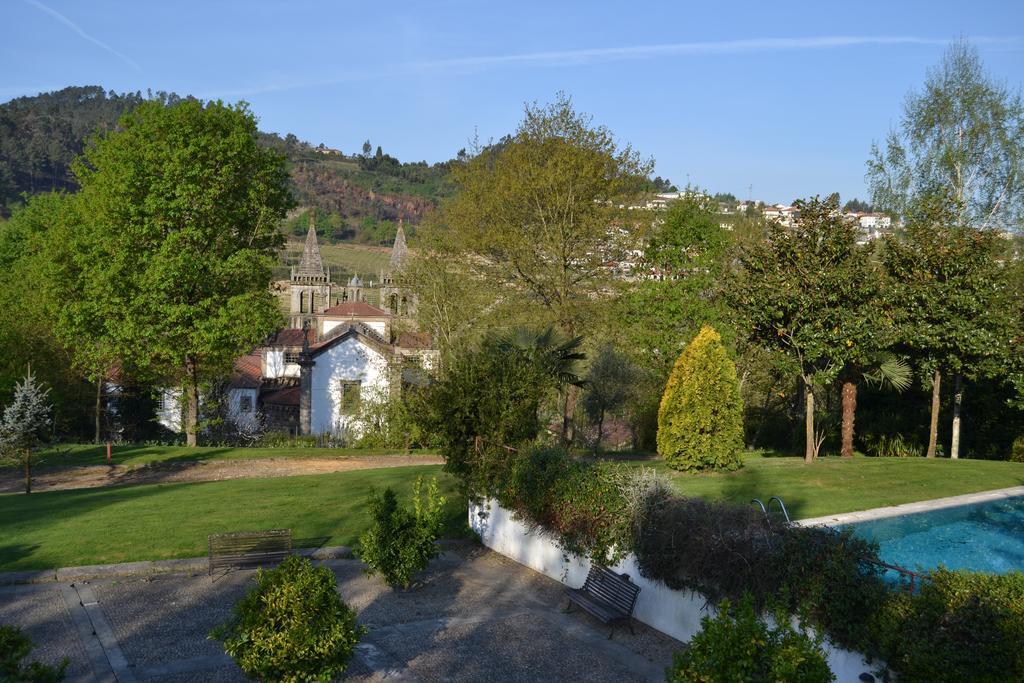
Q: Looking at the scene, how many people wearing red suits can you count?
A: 0